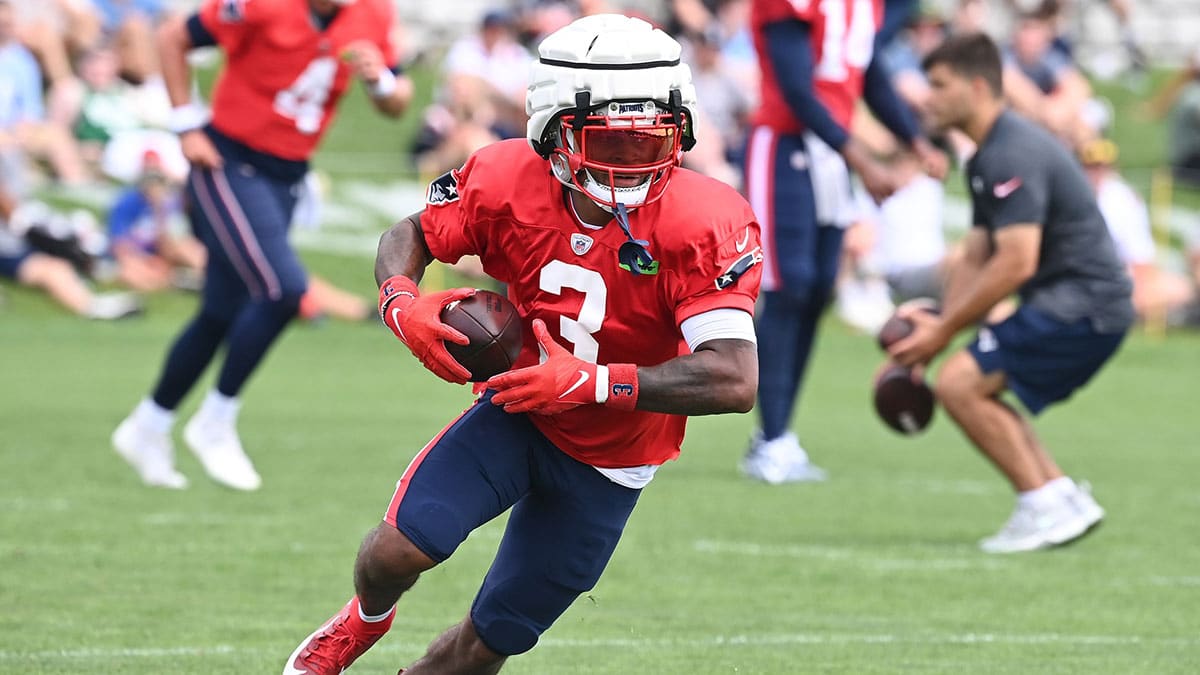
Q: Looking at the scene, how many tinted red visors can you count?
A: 1